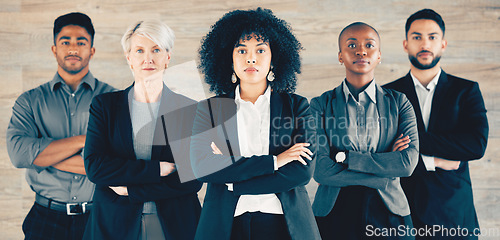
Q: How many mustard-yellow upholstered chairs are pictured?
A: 0